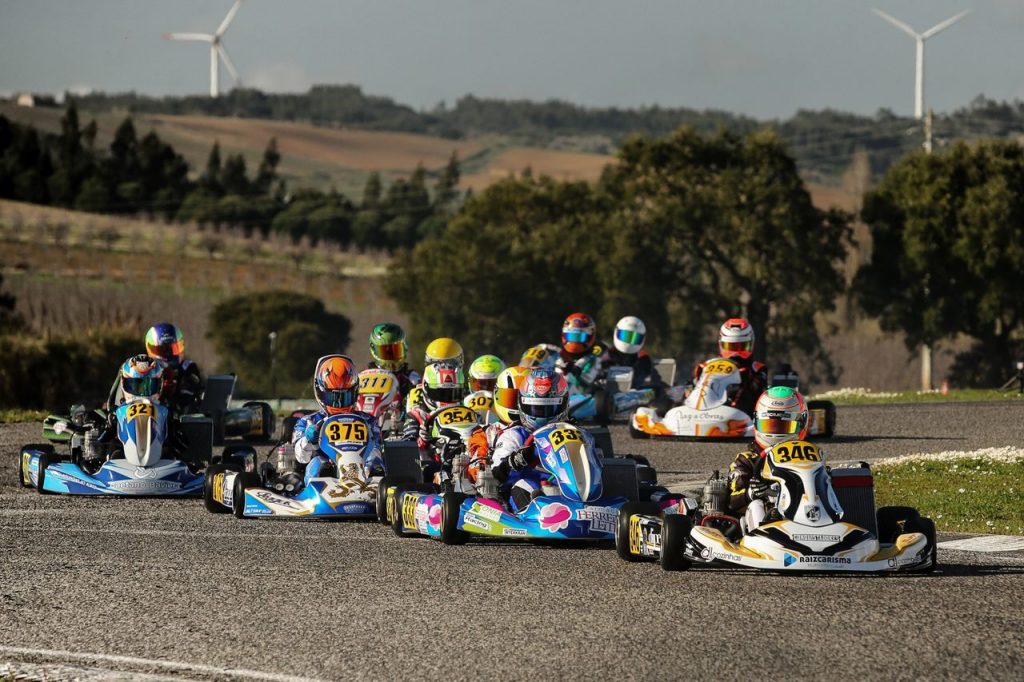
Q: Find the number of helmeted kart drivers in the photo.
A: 13